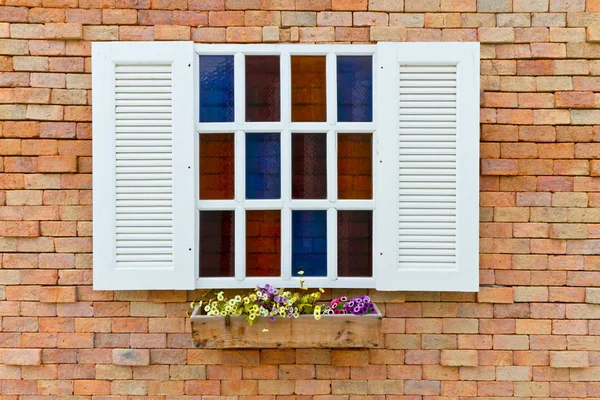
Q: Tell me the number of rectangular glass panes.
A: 12